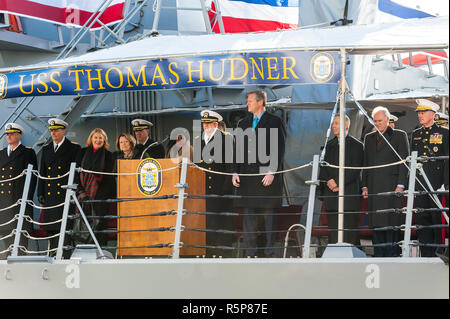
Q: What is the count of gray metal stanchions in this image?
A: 5